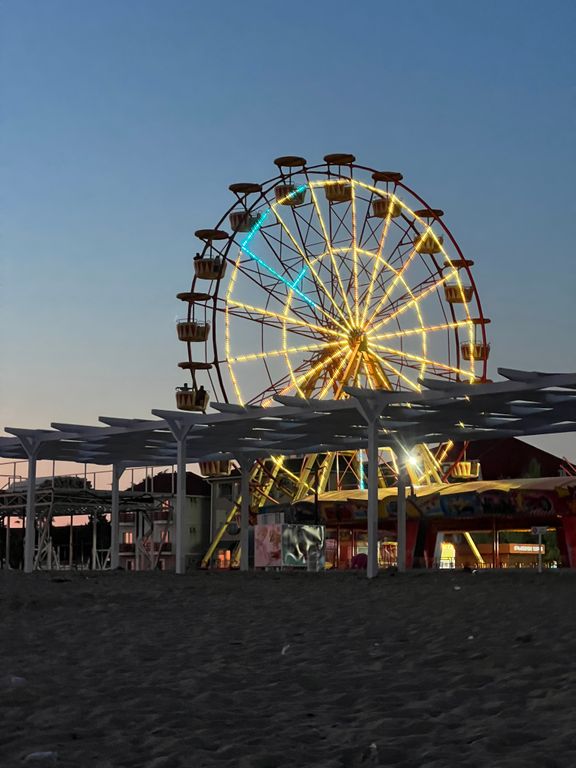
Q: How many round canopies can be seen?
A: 10